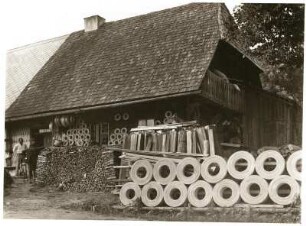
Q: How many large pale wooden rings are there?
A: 14